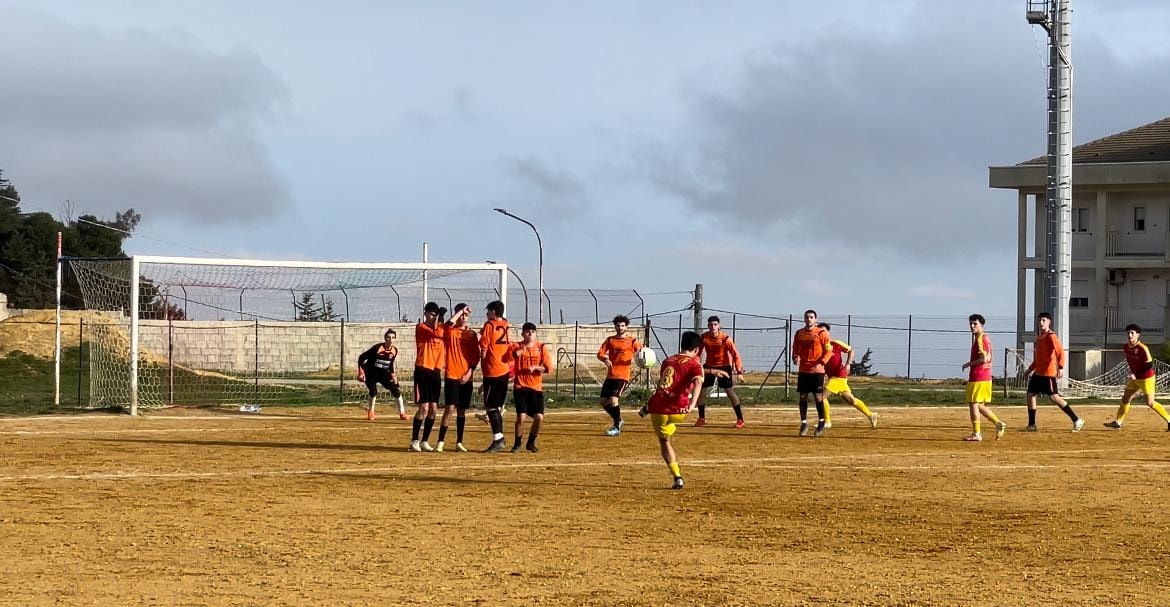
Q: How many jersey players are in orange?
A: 8